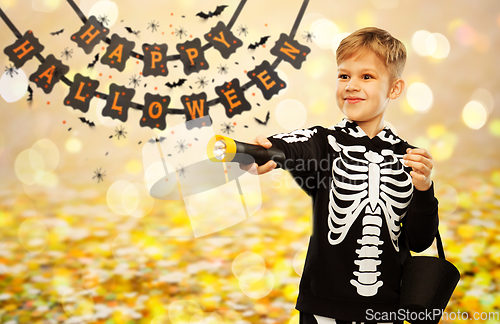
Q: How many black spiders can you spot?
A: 15